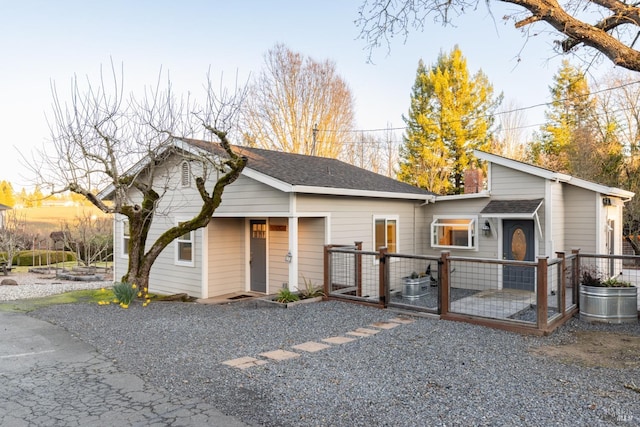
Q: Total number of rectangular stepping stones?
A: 7